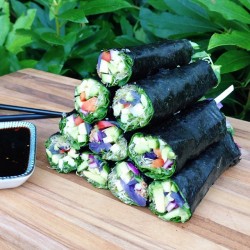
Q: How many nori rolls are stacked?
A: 10